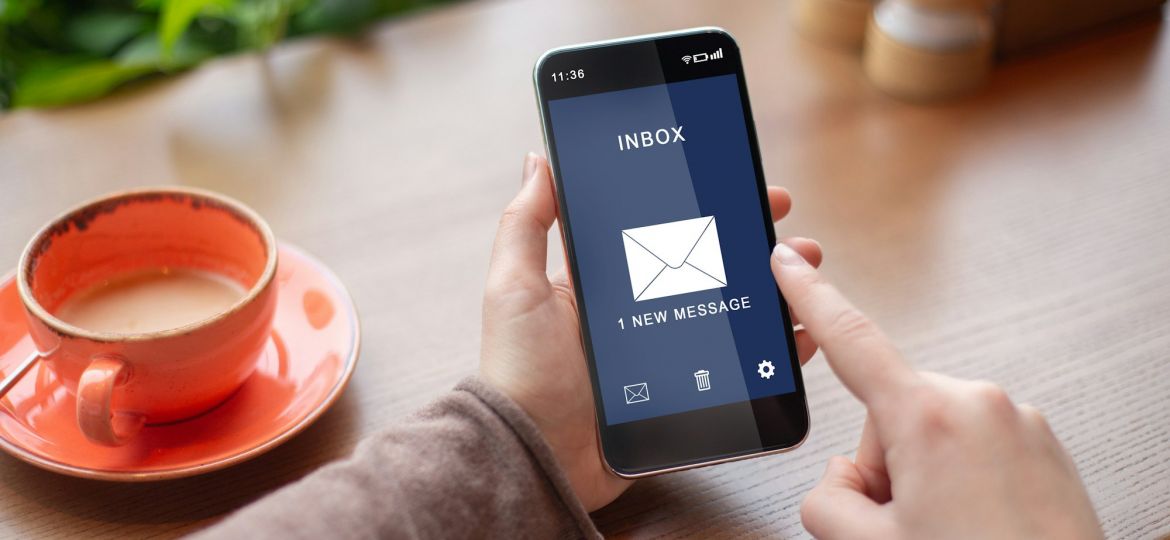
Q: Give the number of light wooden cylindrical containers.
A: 2